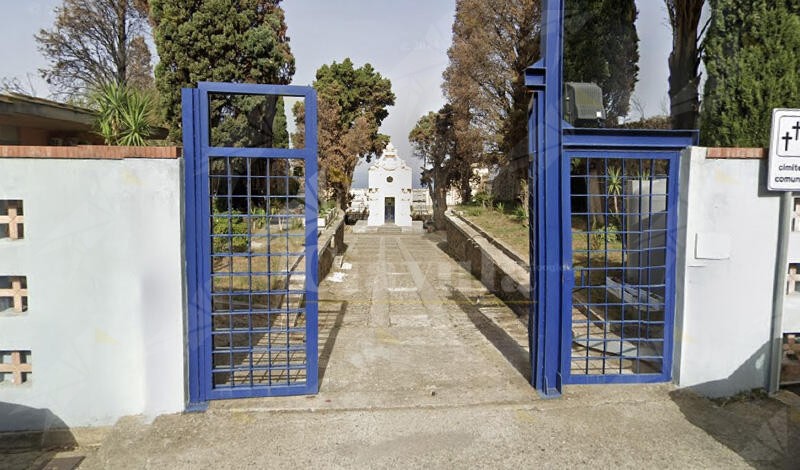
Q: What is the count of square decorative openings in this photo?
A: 6